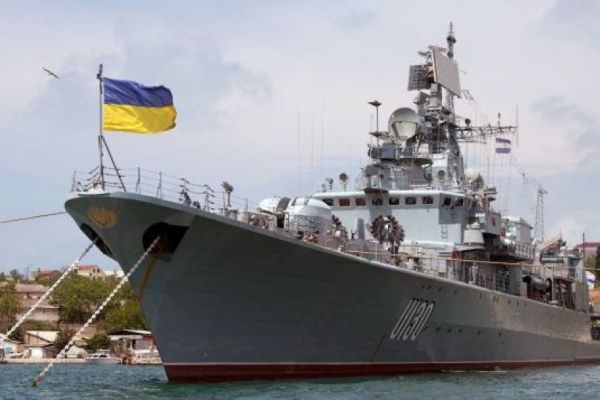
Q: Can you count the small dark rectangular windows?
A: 9